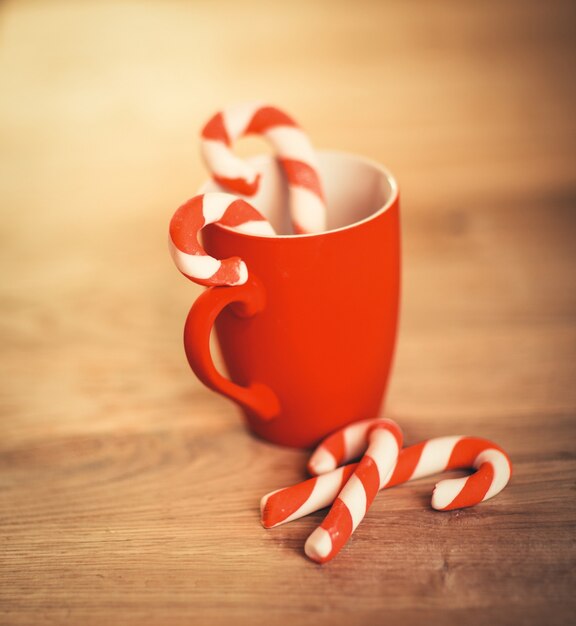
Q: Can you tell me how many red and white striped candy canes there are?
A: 4